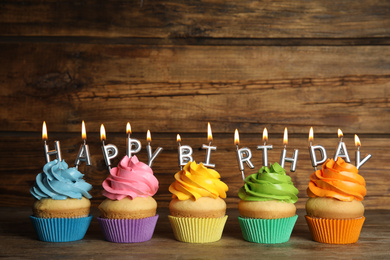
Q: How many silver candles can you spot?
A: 13